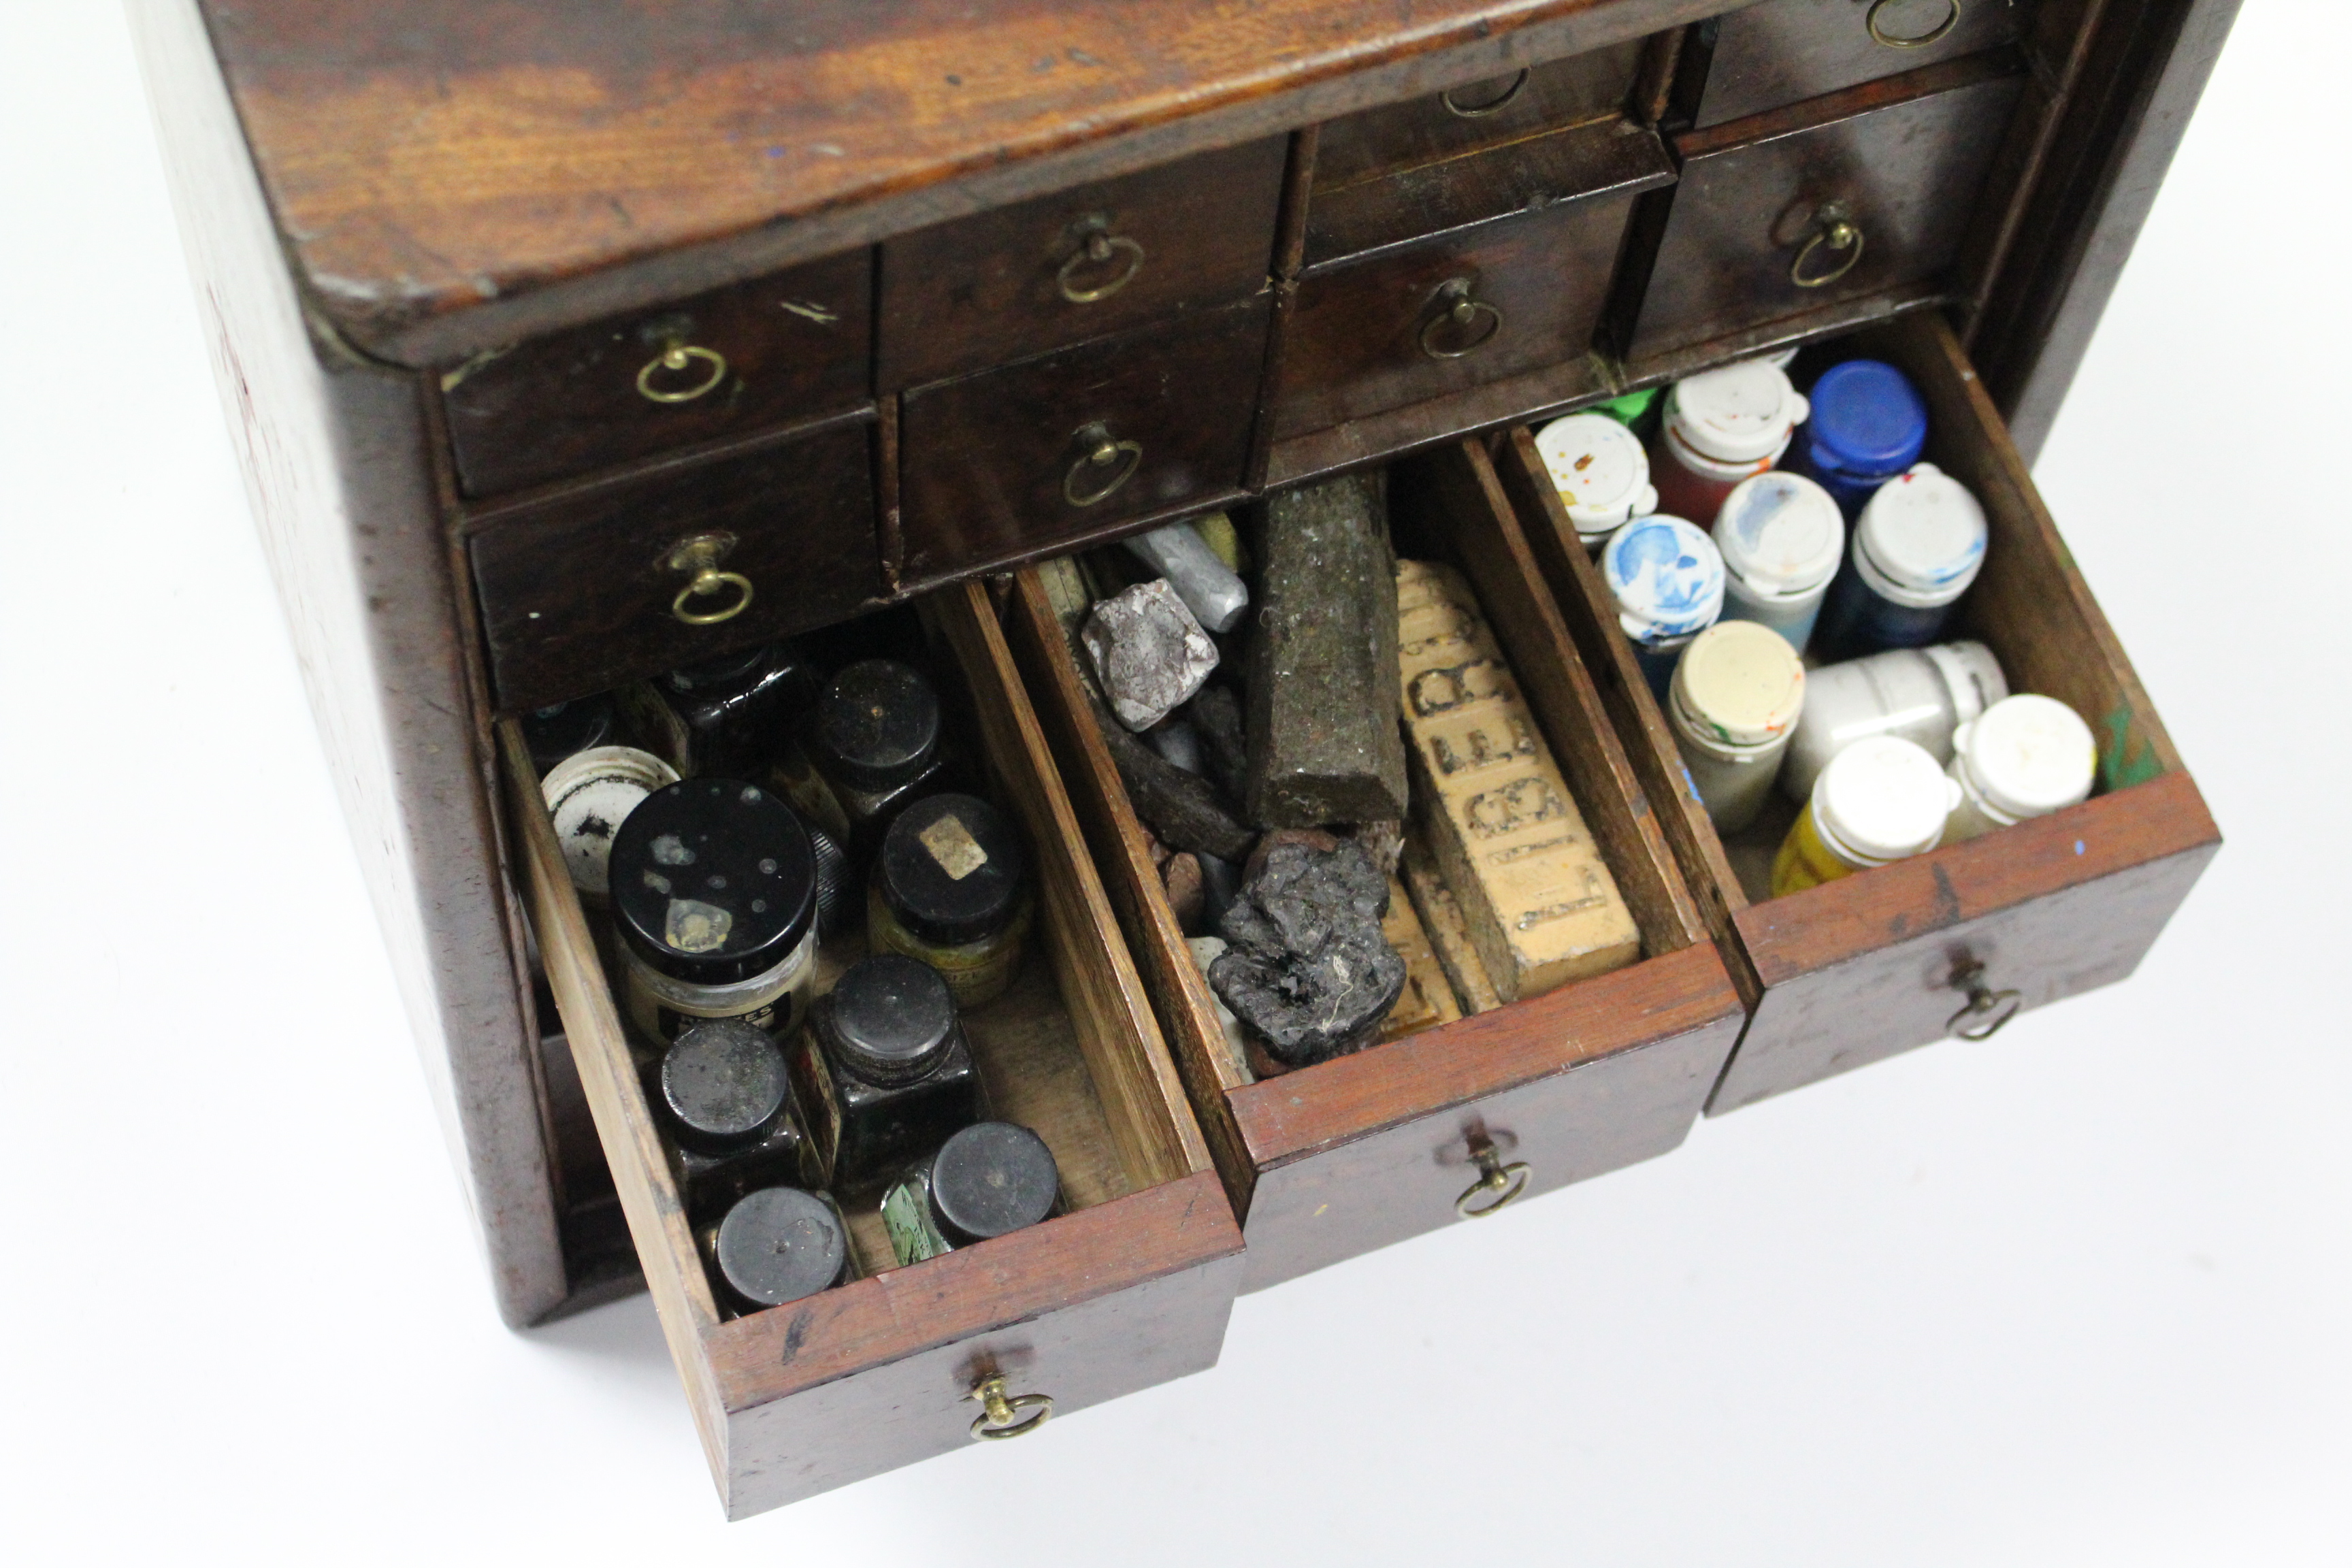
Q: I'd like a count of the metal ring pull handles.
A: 11